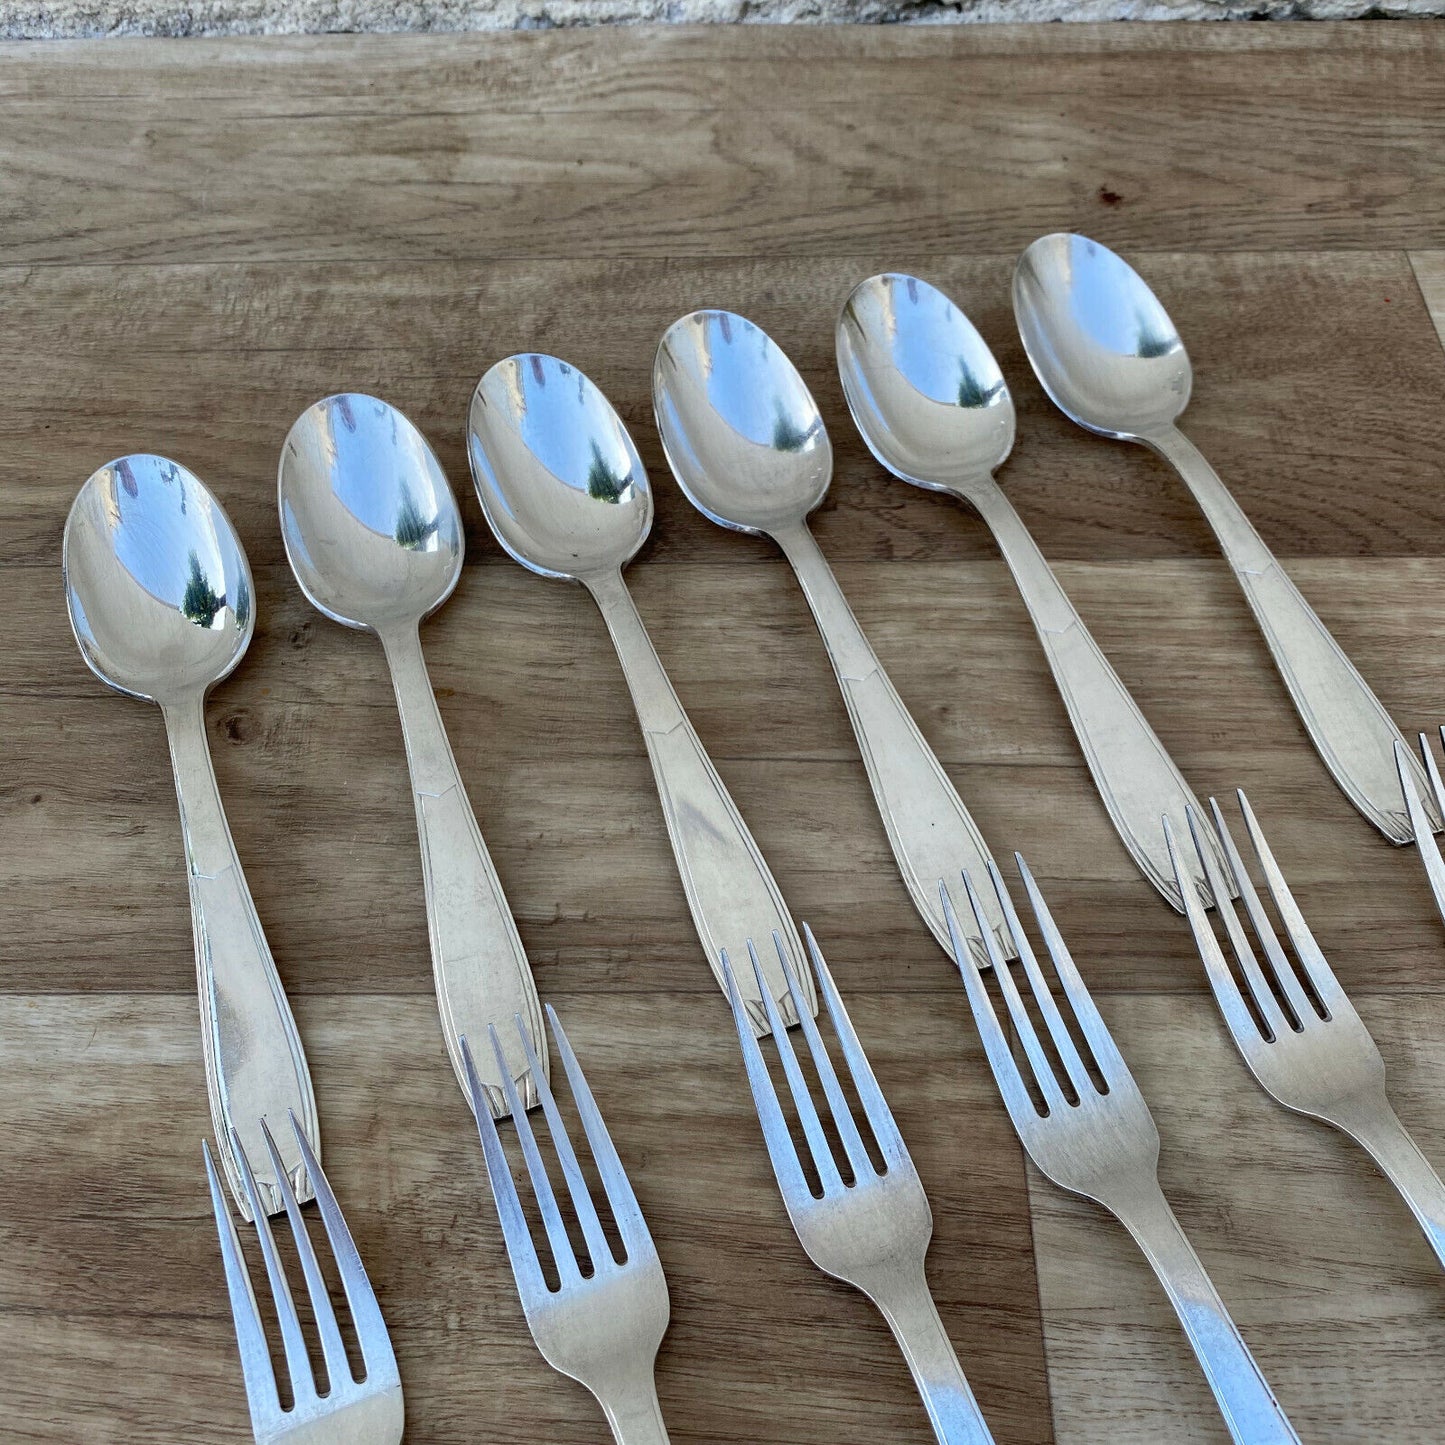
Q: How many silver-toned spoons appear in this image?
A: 6